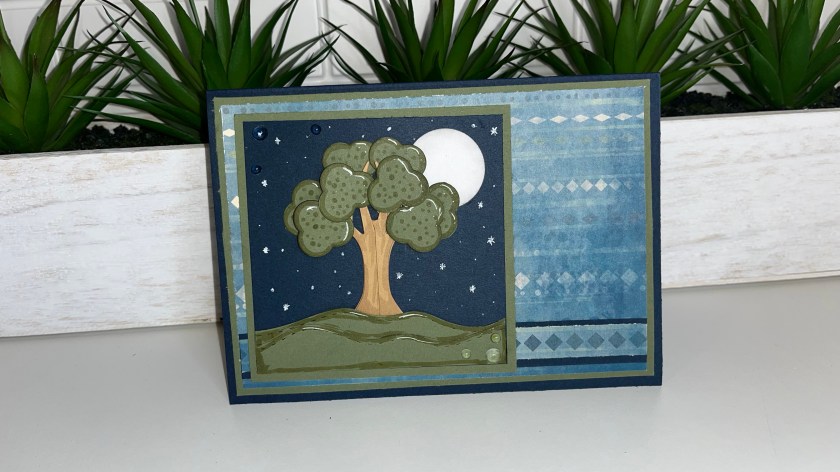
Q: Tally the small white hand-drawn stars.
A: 10